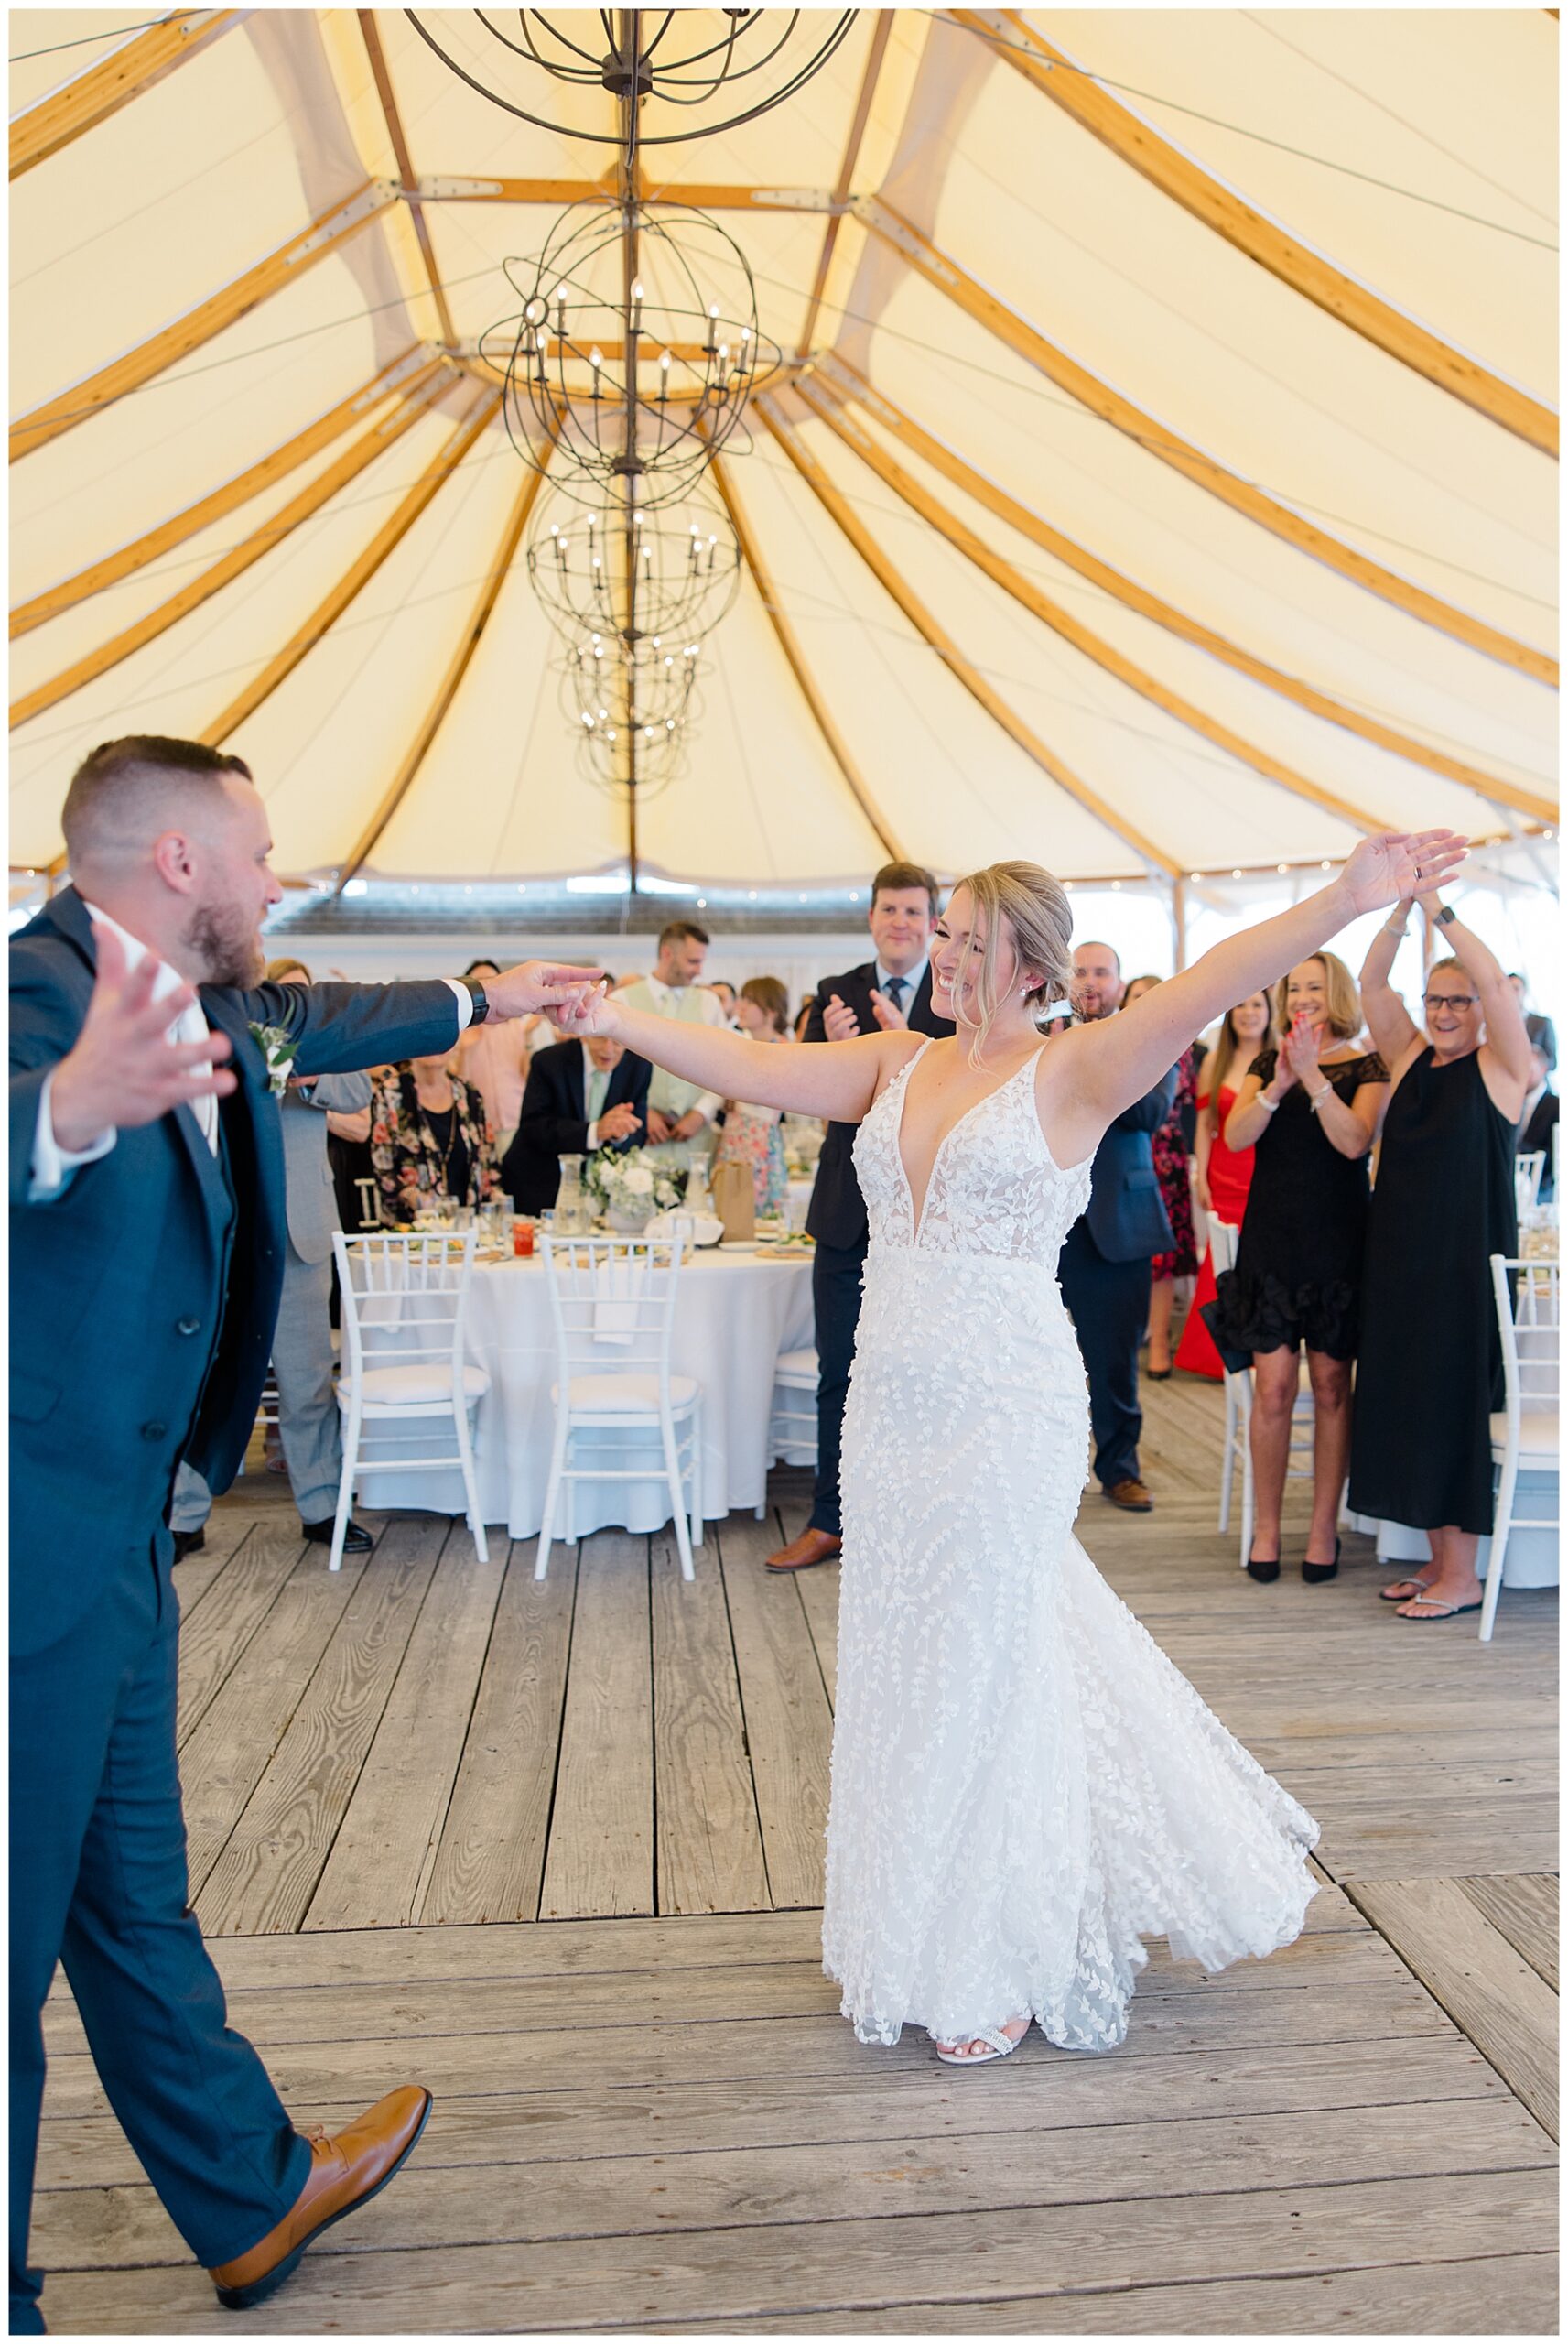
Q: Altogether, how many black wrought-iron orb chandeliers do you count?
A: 5